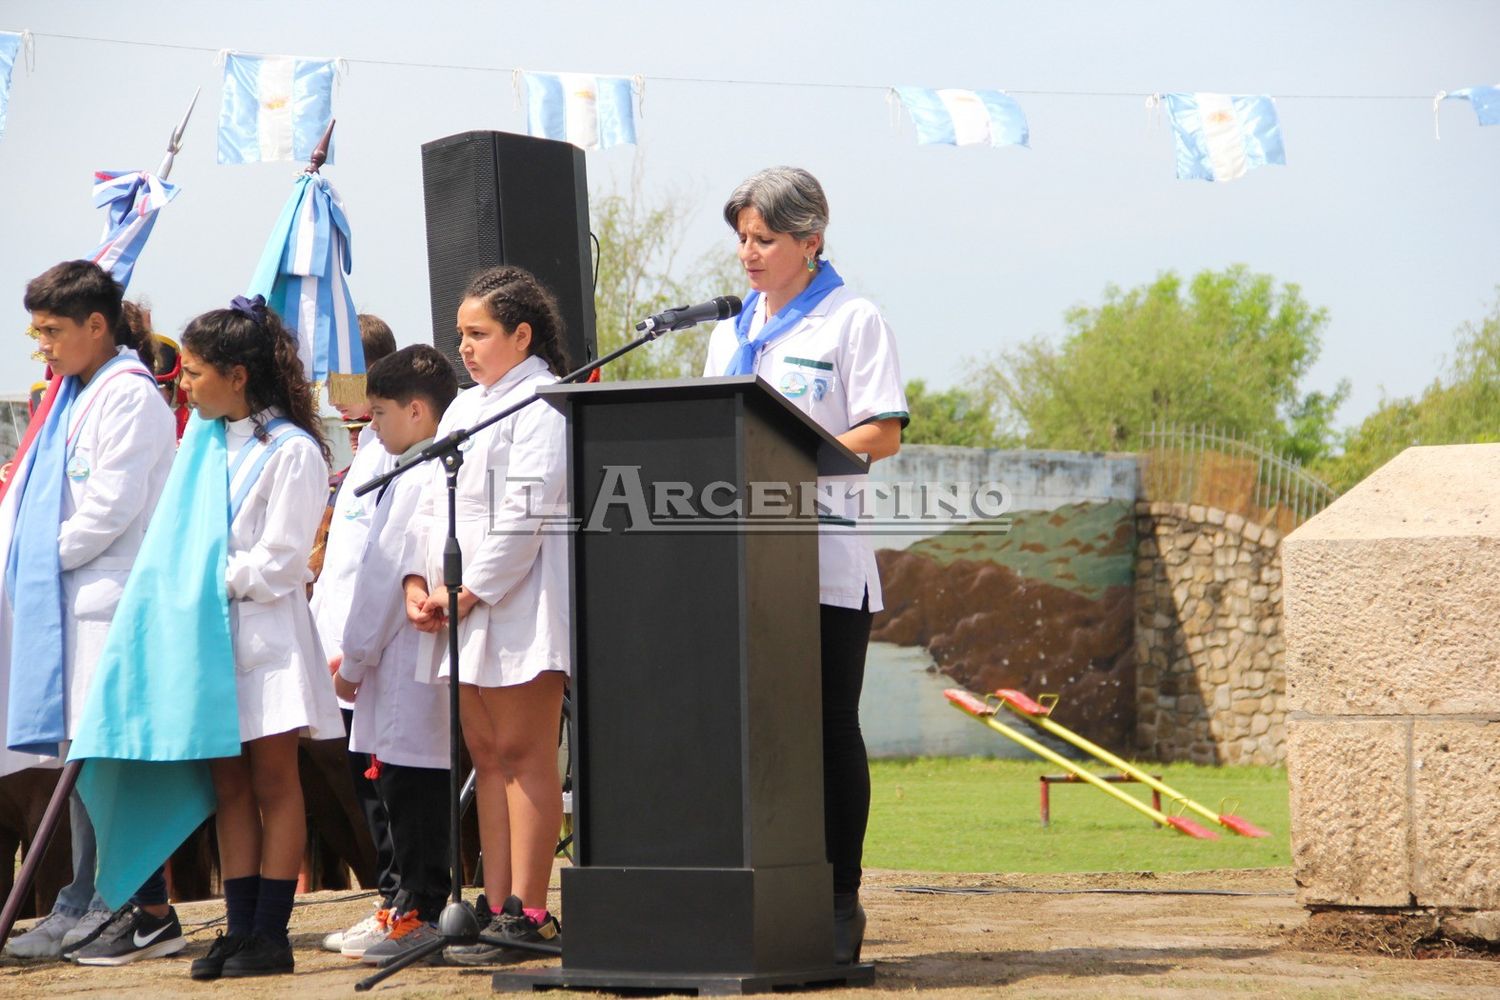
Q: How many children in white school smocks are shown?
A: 5